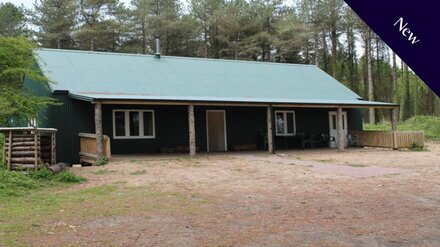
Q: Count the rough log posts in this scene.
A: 5